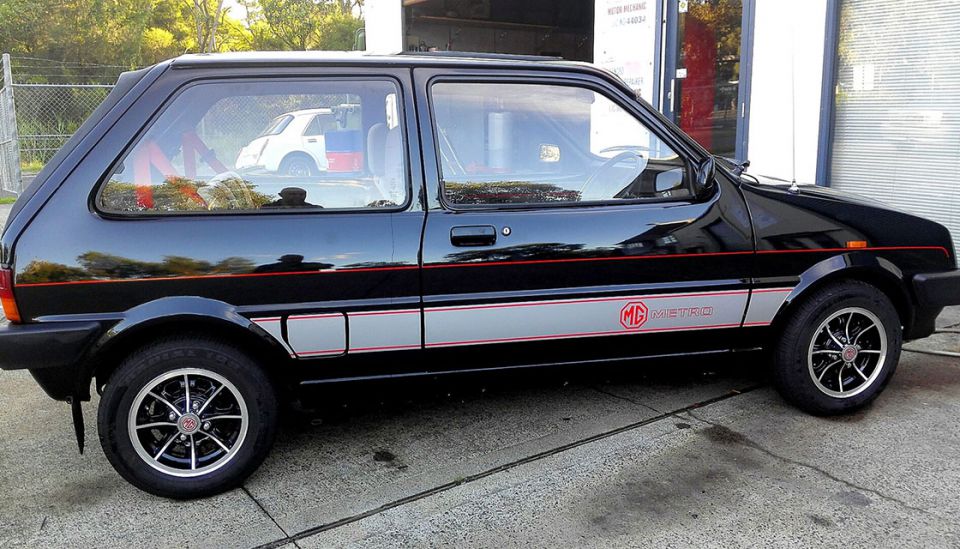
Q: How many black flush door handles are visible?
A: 1